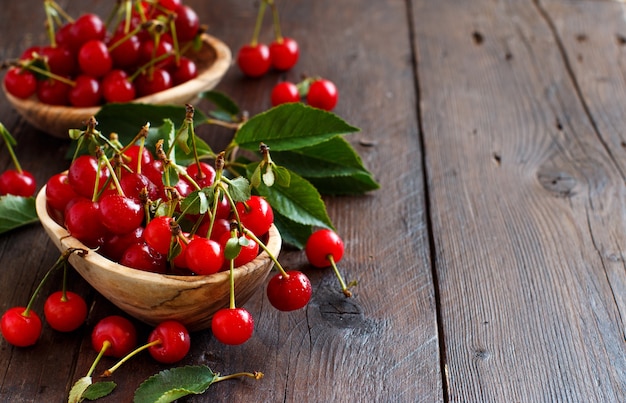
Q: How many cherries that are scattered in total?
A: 12